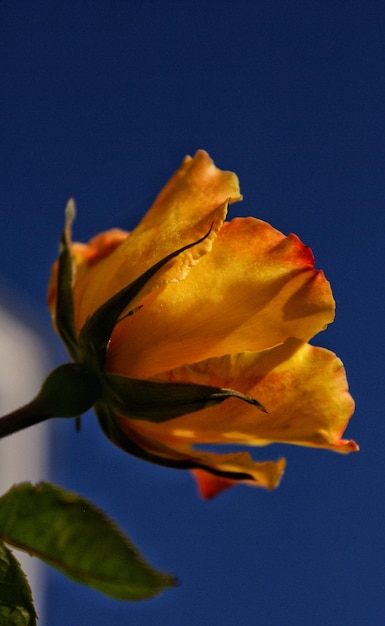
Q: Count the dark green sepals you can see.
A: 4